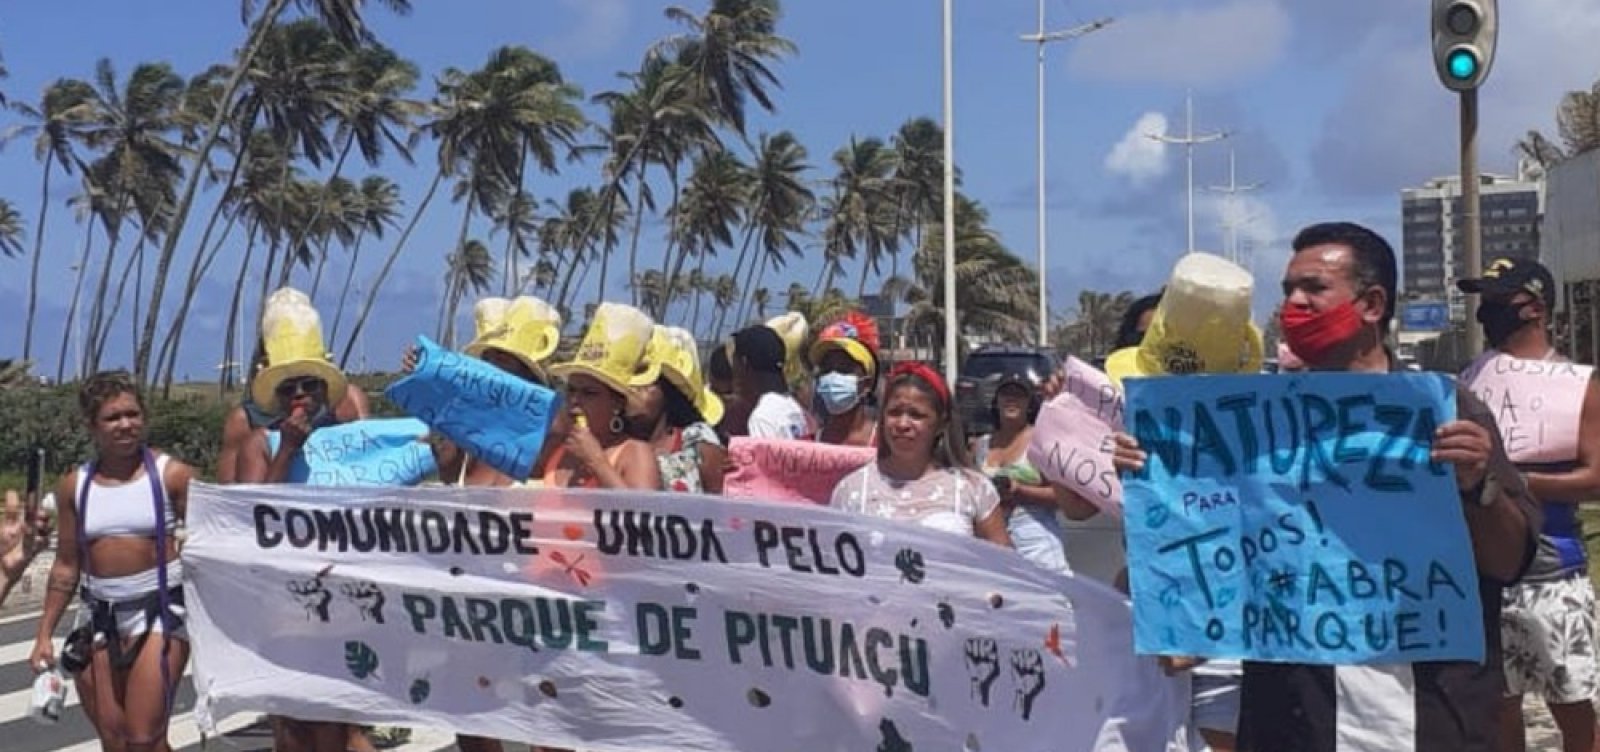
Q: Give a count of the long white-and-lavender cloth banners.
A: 1